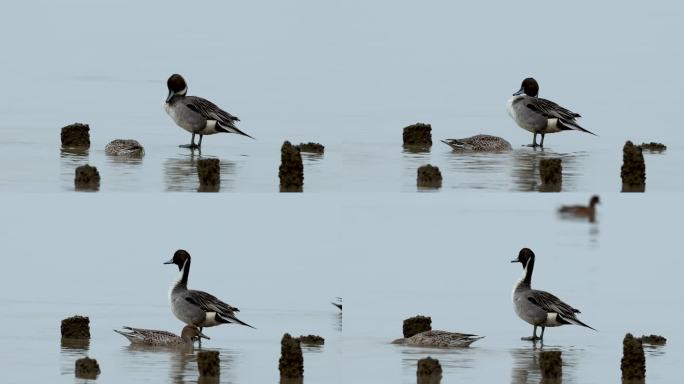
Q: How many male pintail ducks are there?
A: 4